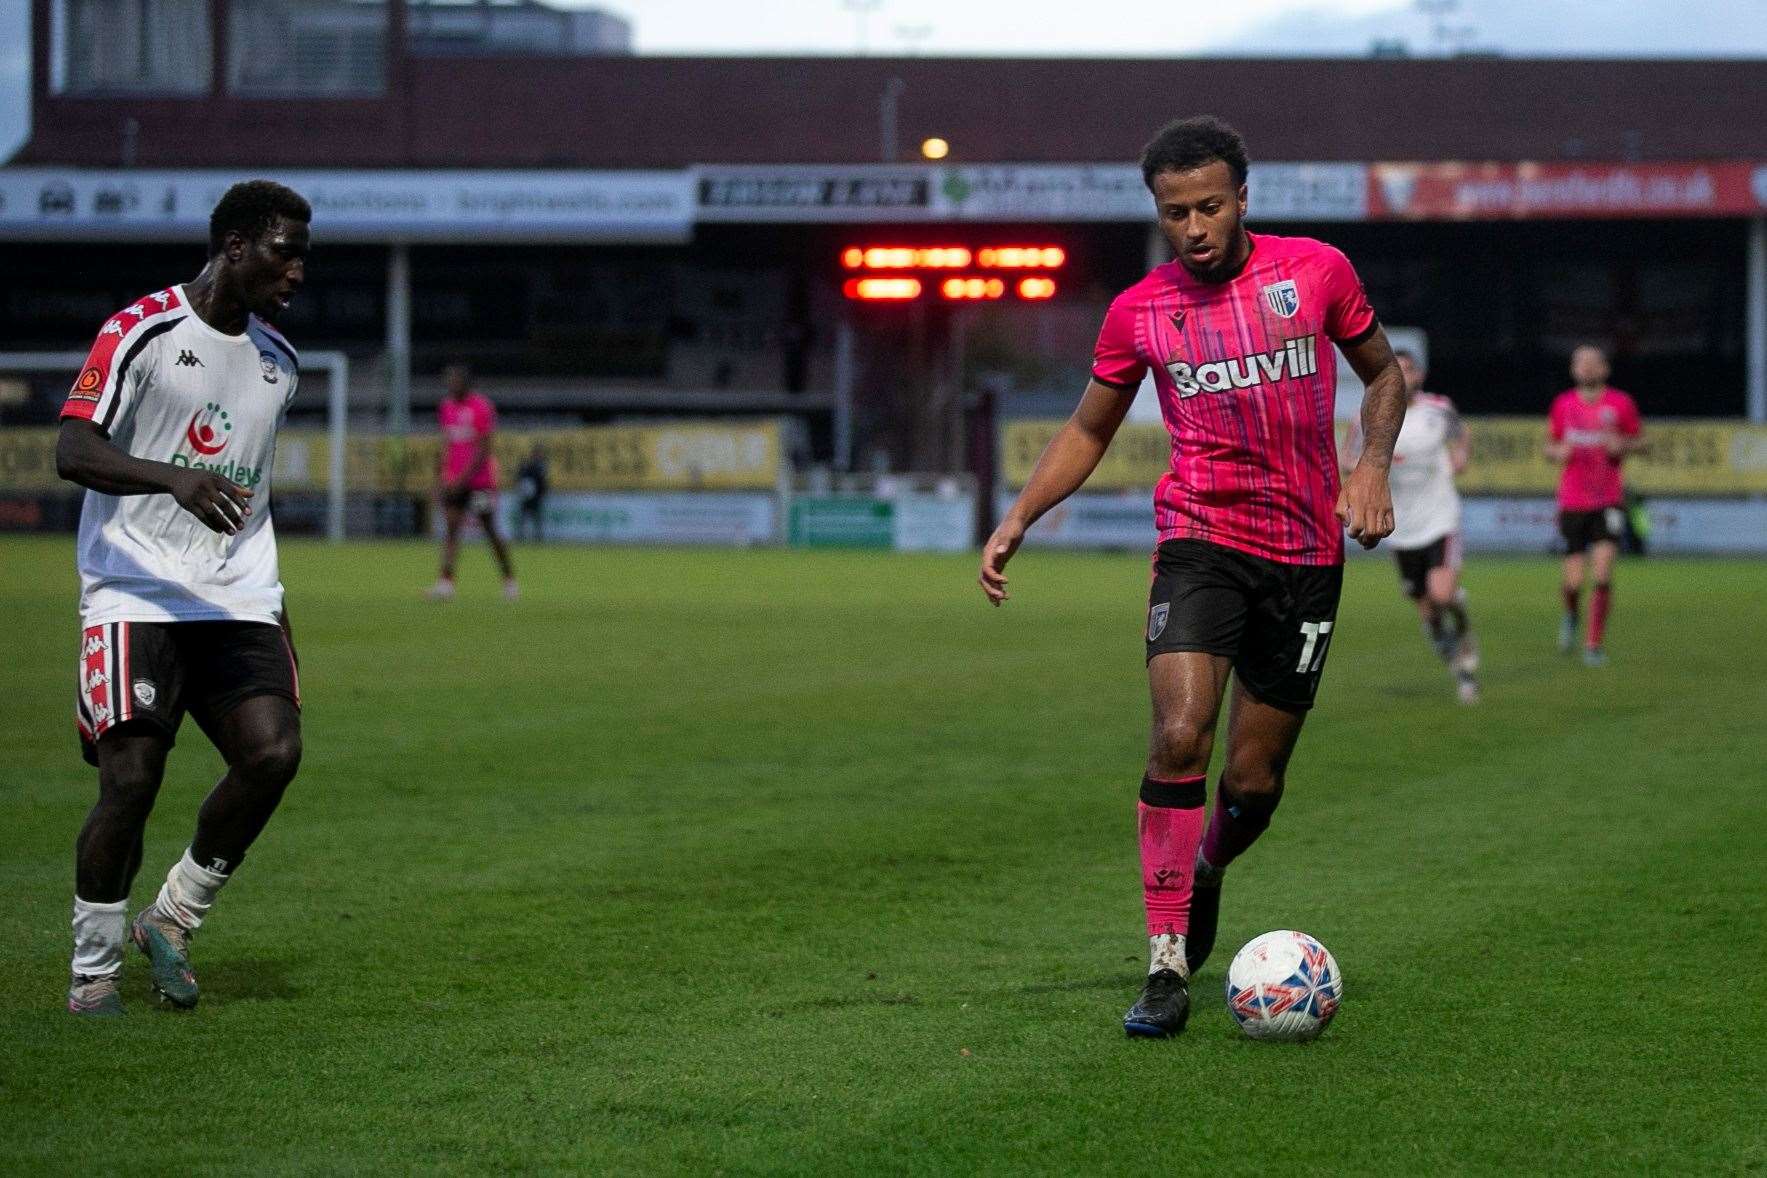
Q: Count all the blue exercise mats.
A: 0